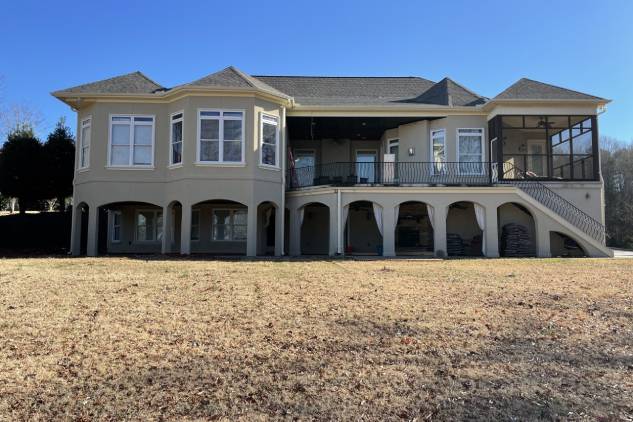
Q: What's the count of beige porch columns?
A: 12